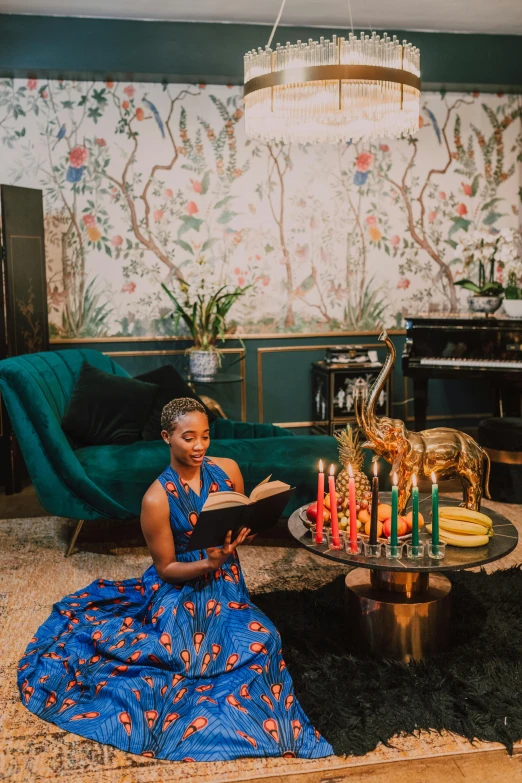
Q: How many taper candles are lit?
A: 7